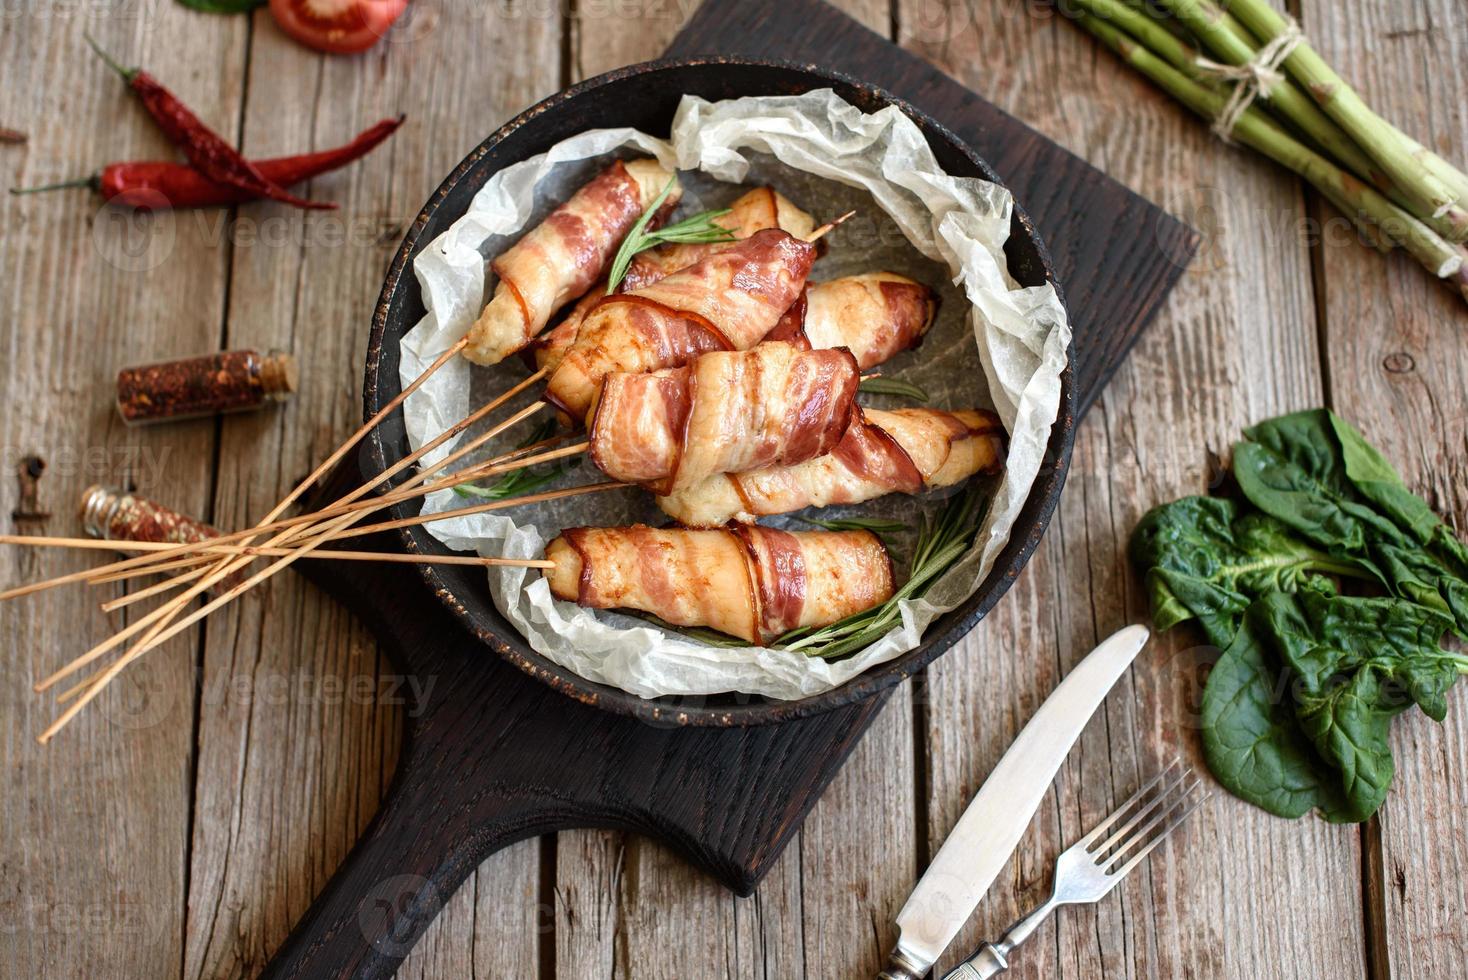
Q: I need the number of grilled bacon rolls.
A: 7